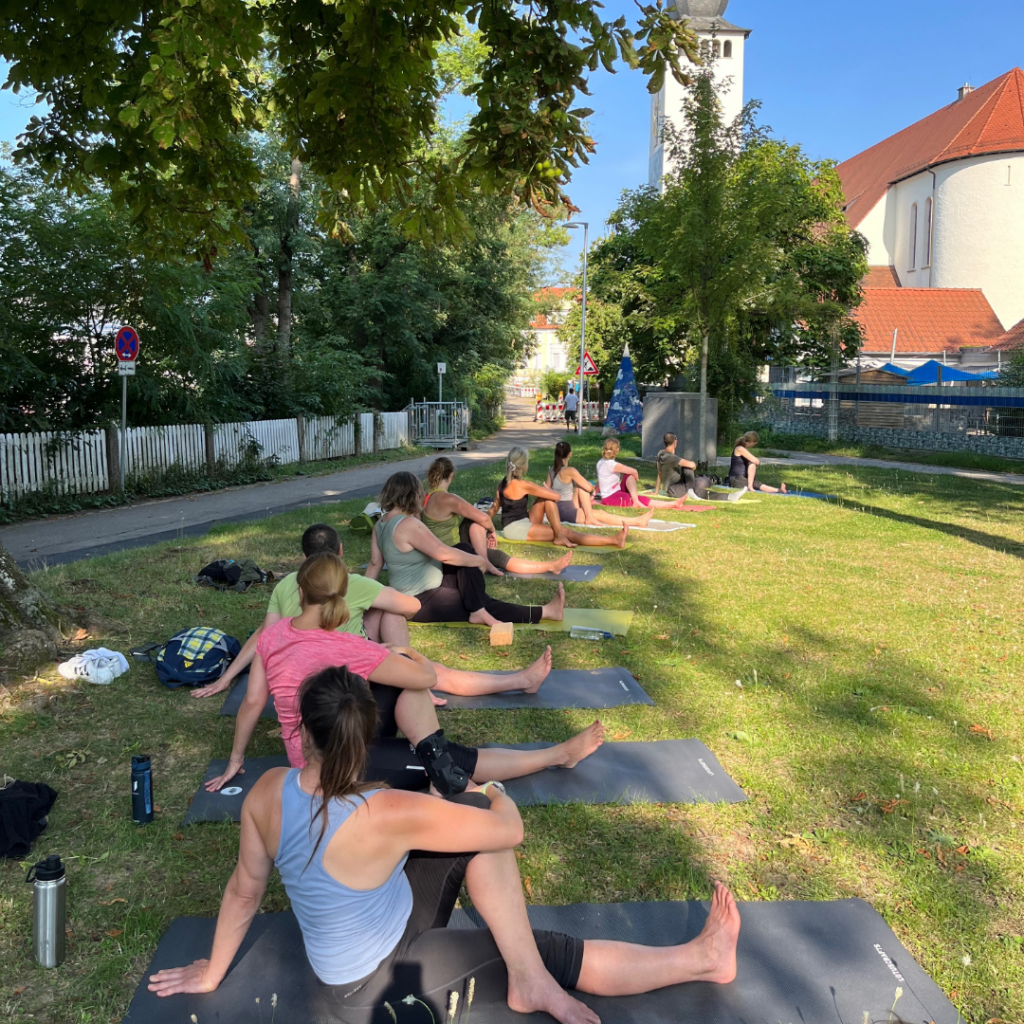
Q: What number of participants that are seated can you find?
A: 10